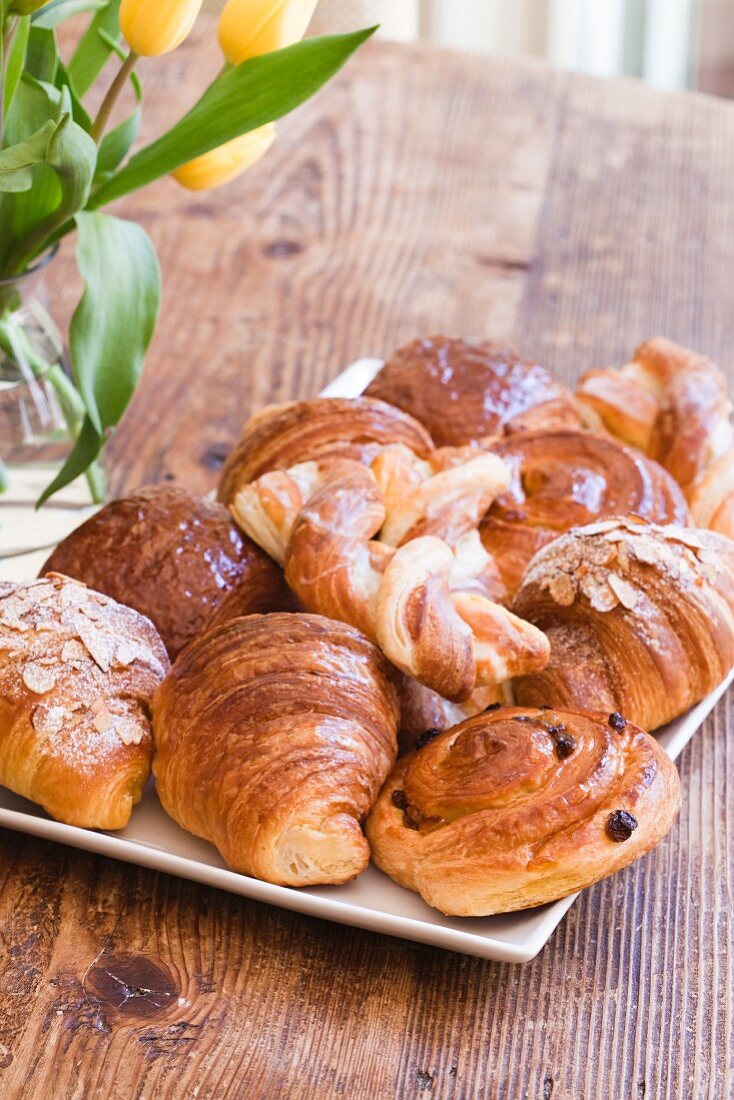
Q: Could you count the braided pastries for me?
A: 2